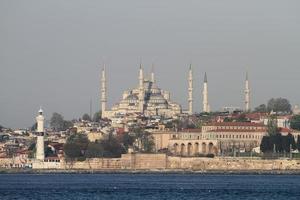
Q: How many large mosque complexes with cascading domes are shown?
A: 1